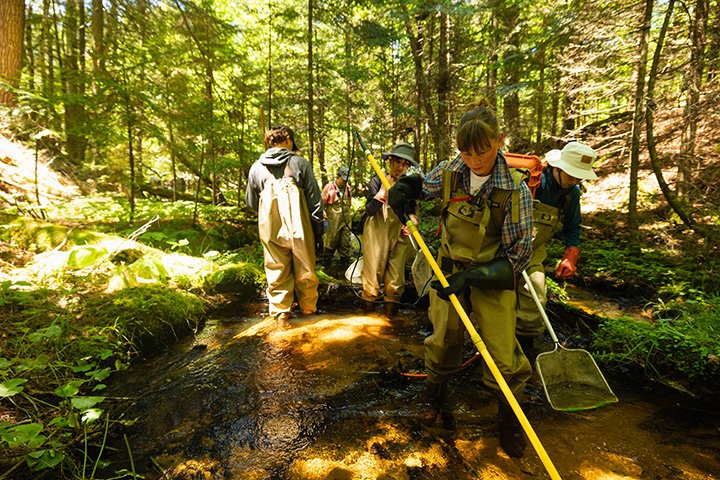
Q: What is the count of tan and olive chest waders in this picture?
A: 5